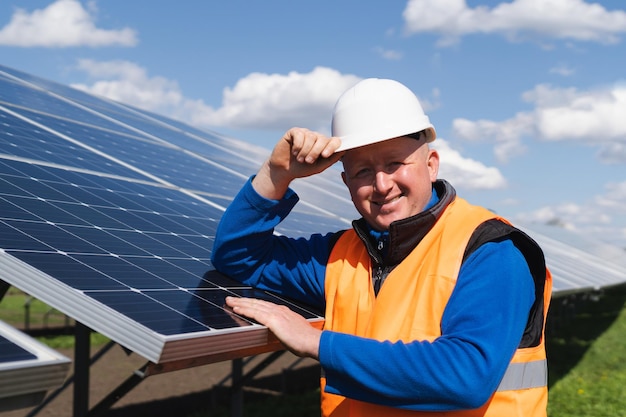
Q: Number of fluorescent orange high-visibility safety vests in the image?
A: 1